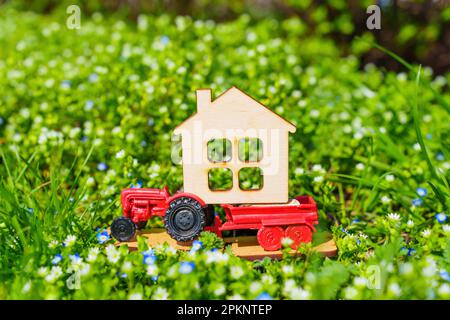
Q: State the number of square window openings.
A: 4